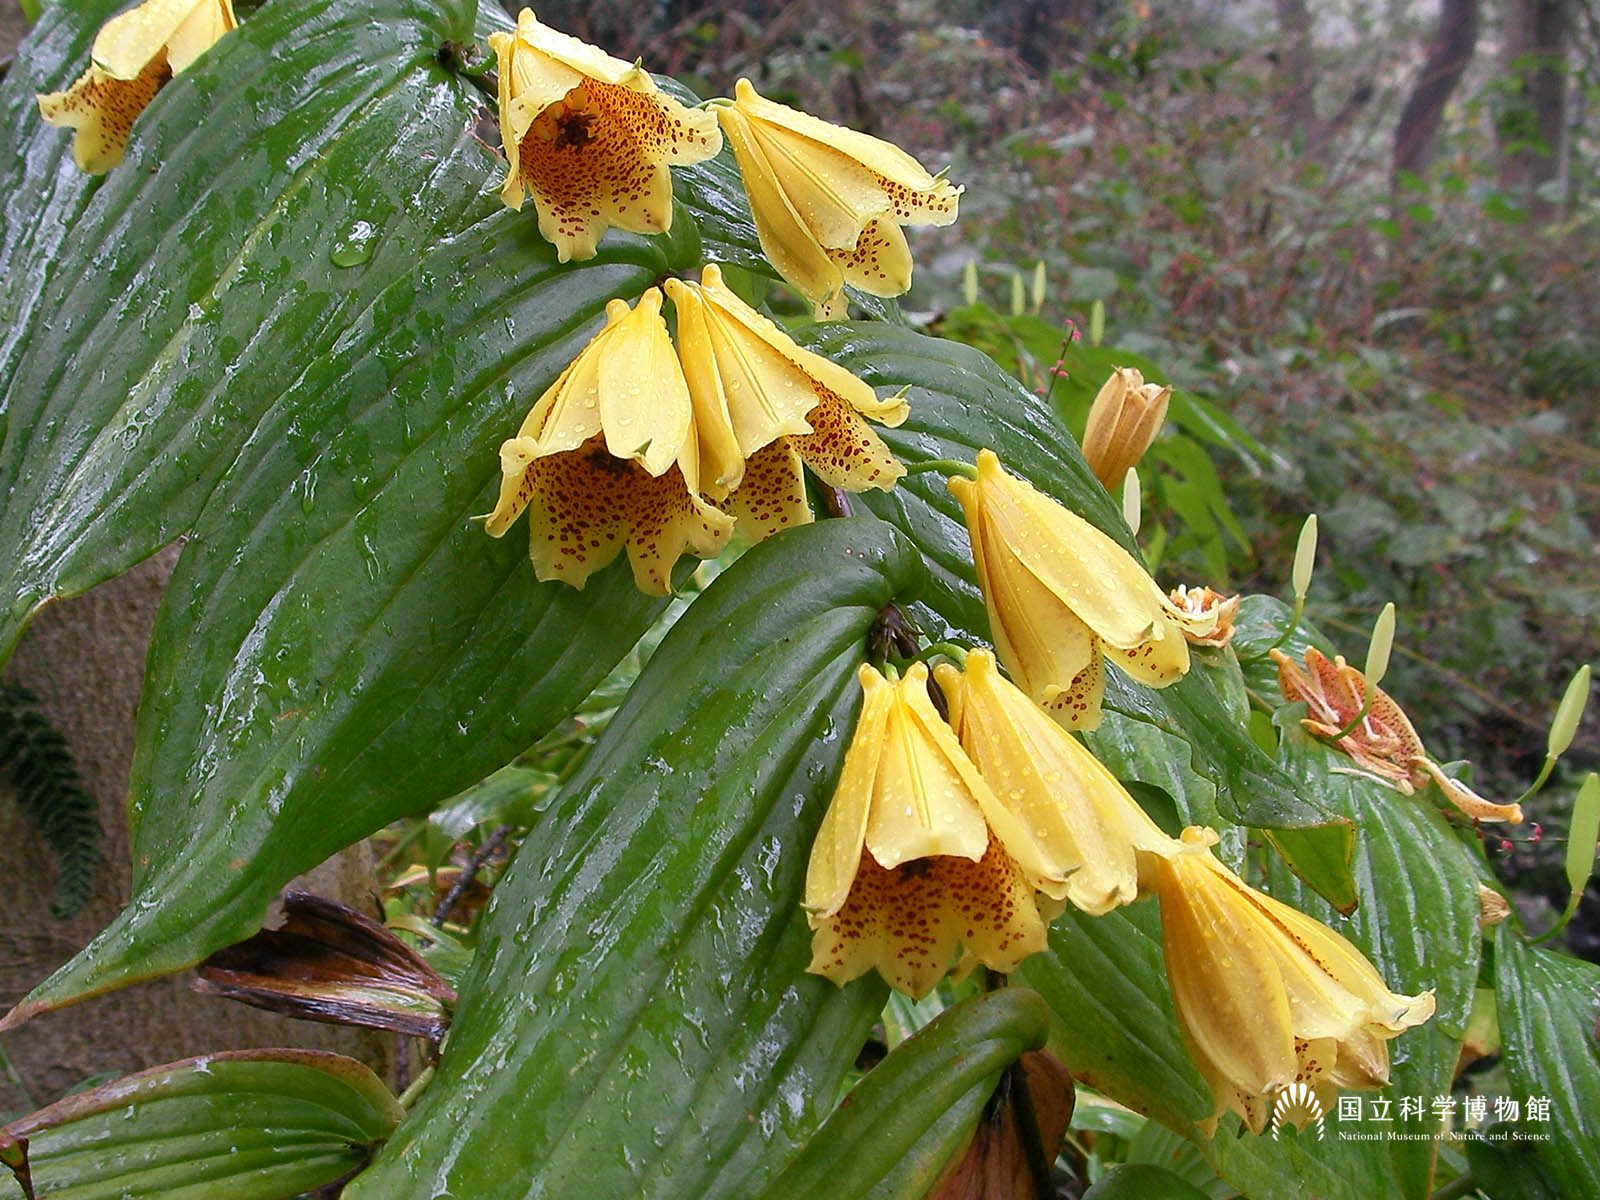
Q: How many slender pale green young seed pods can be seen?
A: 9